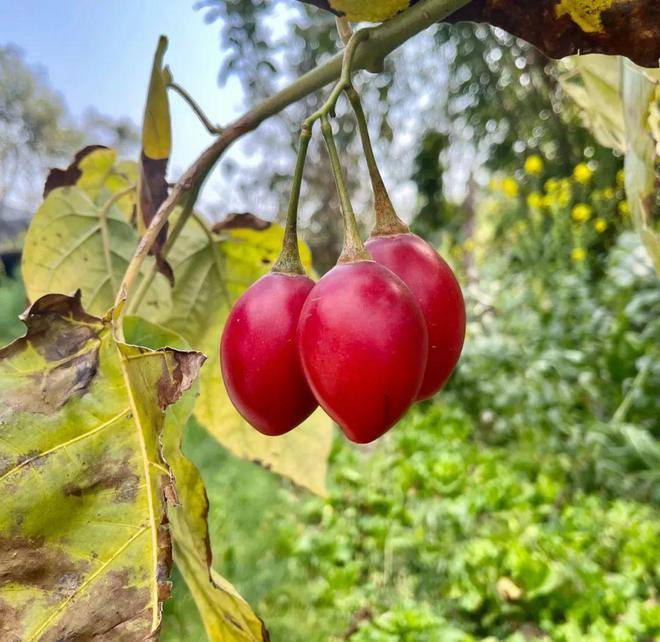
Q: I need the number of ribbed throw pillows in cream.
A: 0